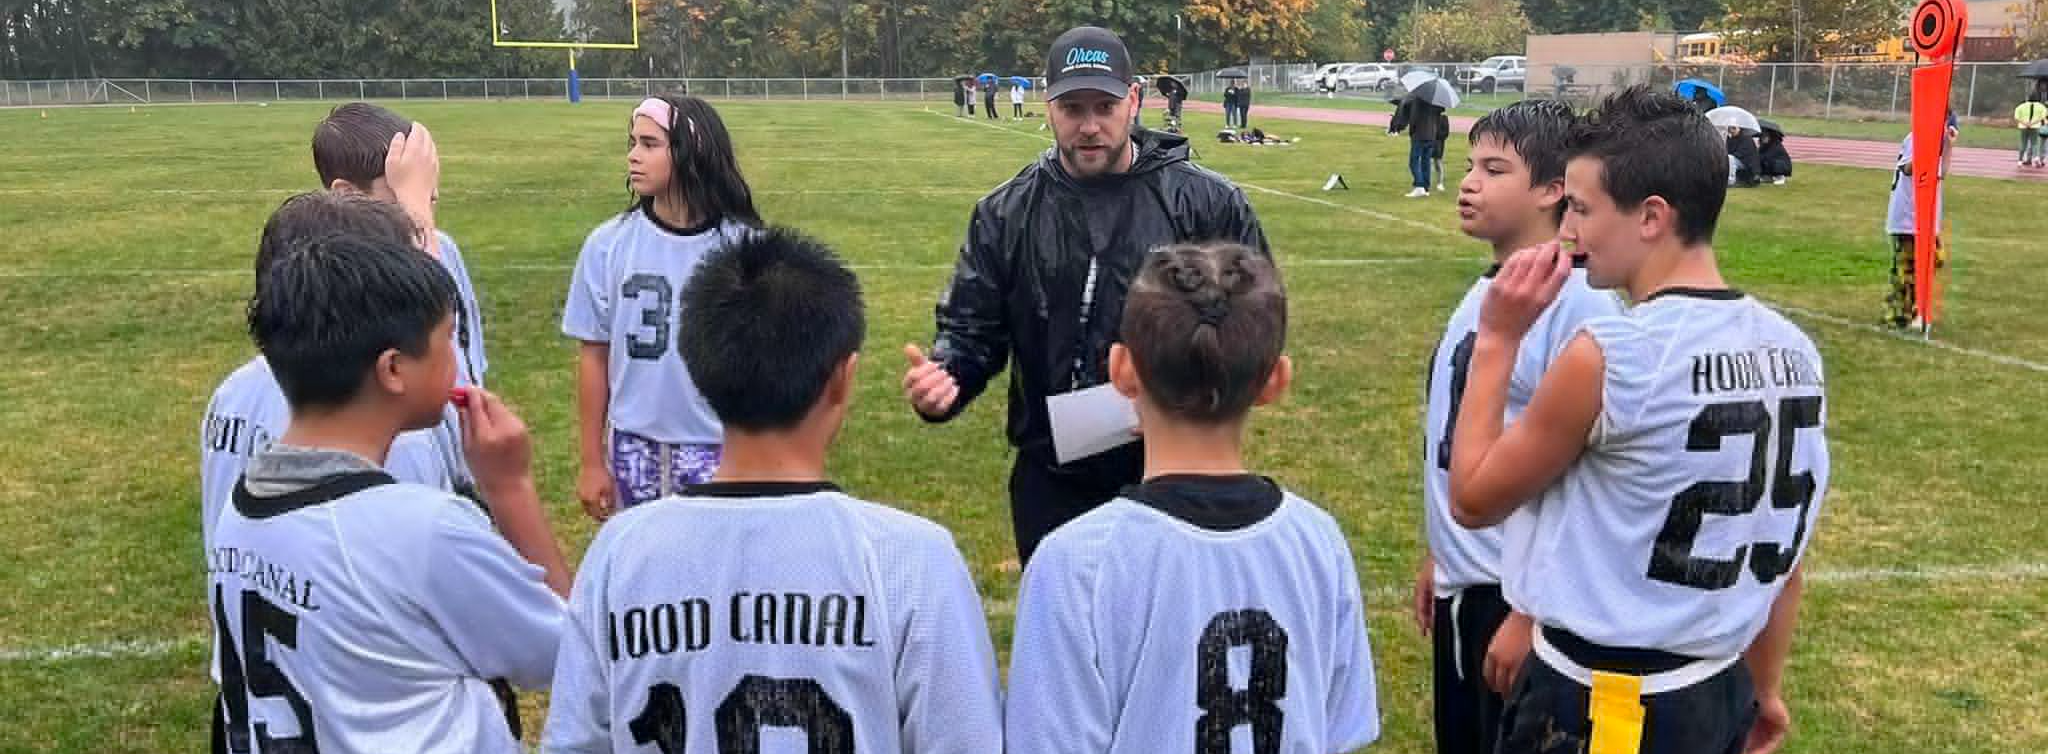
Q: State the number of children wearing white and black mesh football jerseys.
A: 8